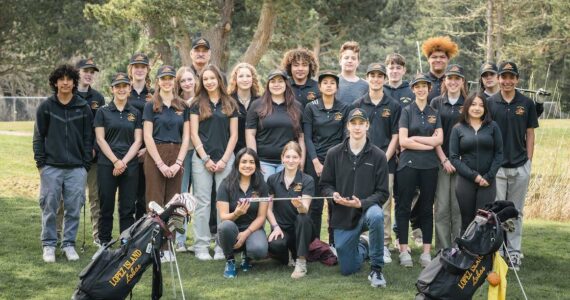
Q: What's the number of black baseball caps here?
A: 13